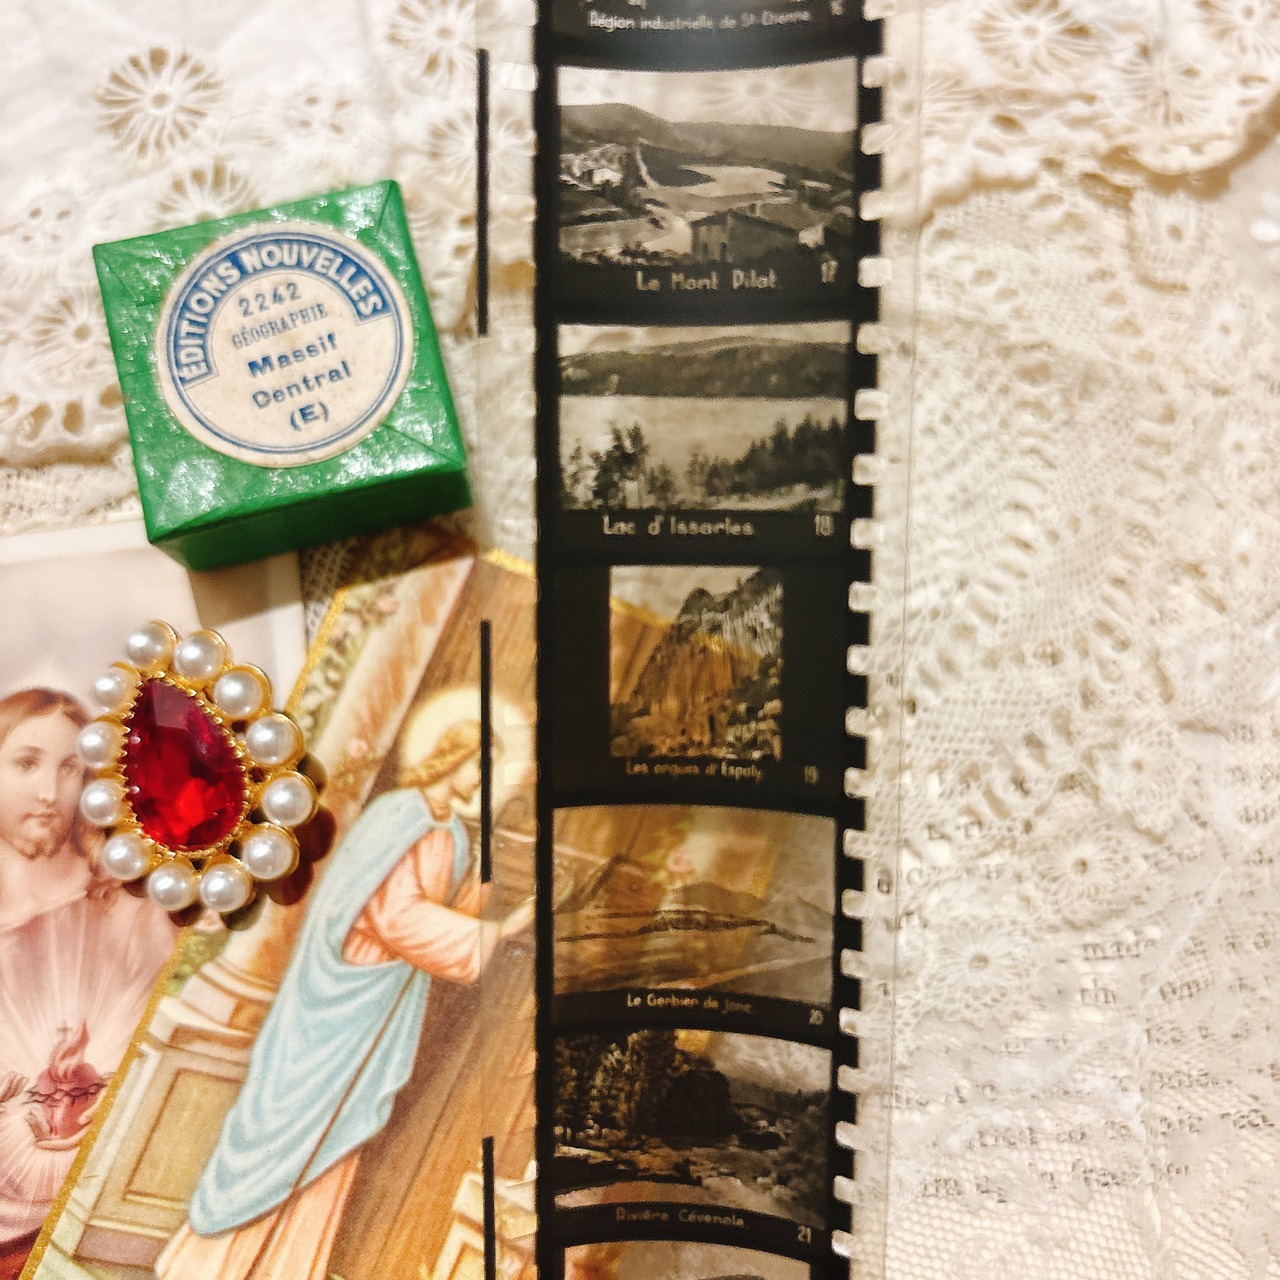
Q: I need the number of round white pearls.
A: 12